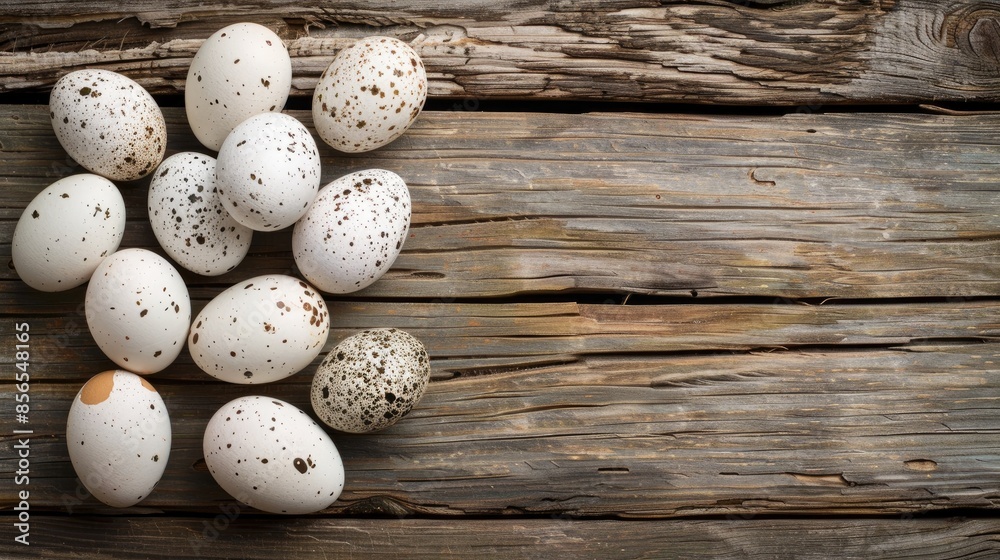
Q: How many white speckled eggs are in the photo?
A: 12